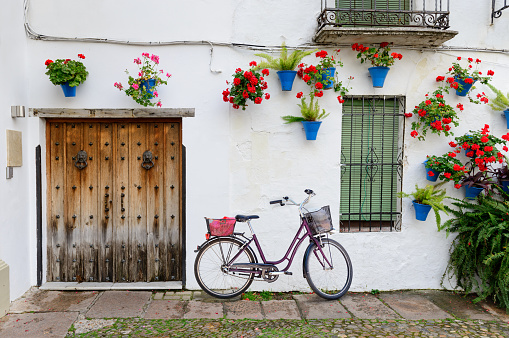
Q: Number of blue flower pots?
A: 14